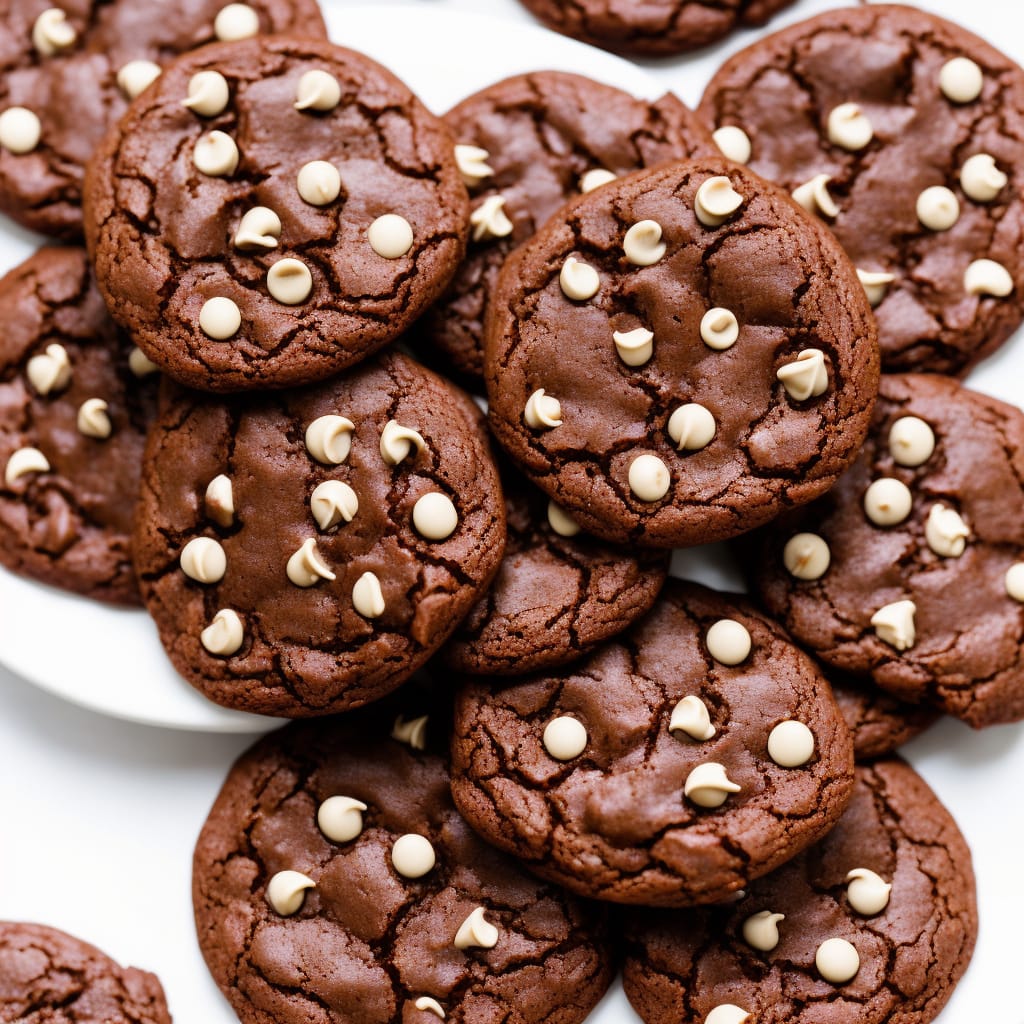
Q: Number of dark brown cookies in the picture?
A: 15